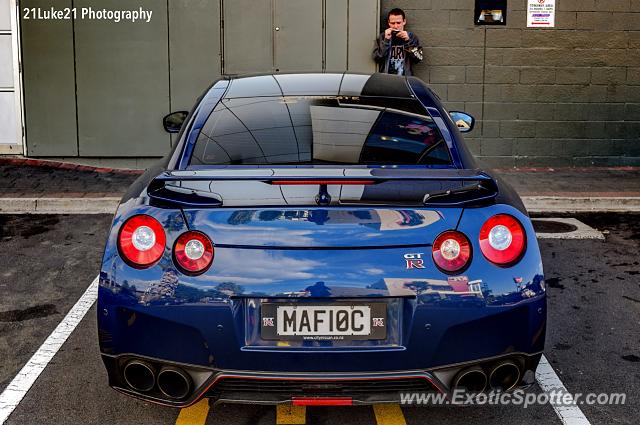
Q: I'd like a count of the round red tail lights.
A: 4